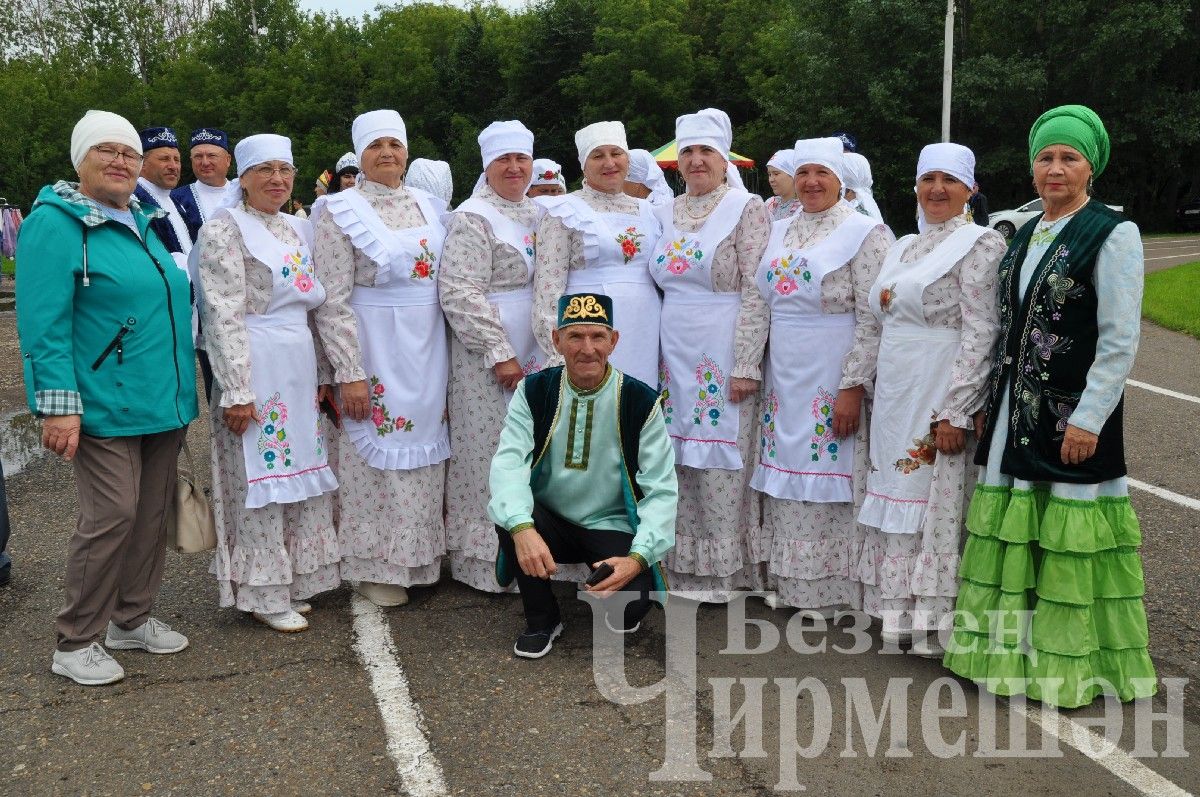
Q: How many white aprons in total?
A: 7